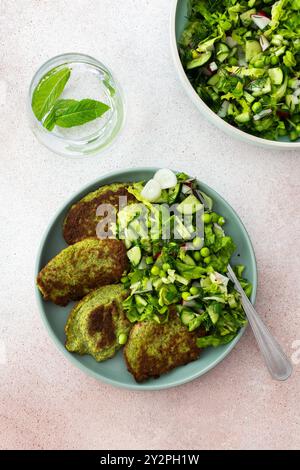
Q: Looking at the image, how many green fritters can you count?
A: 4